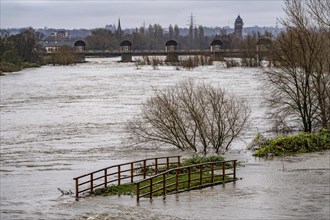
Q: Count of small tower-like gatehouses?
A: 5